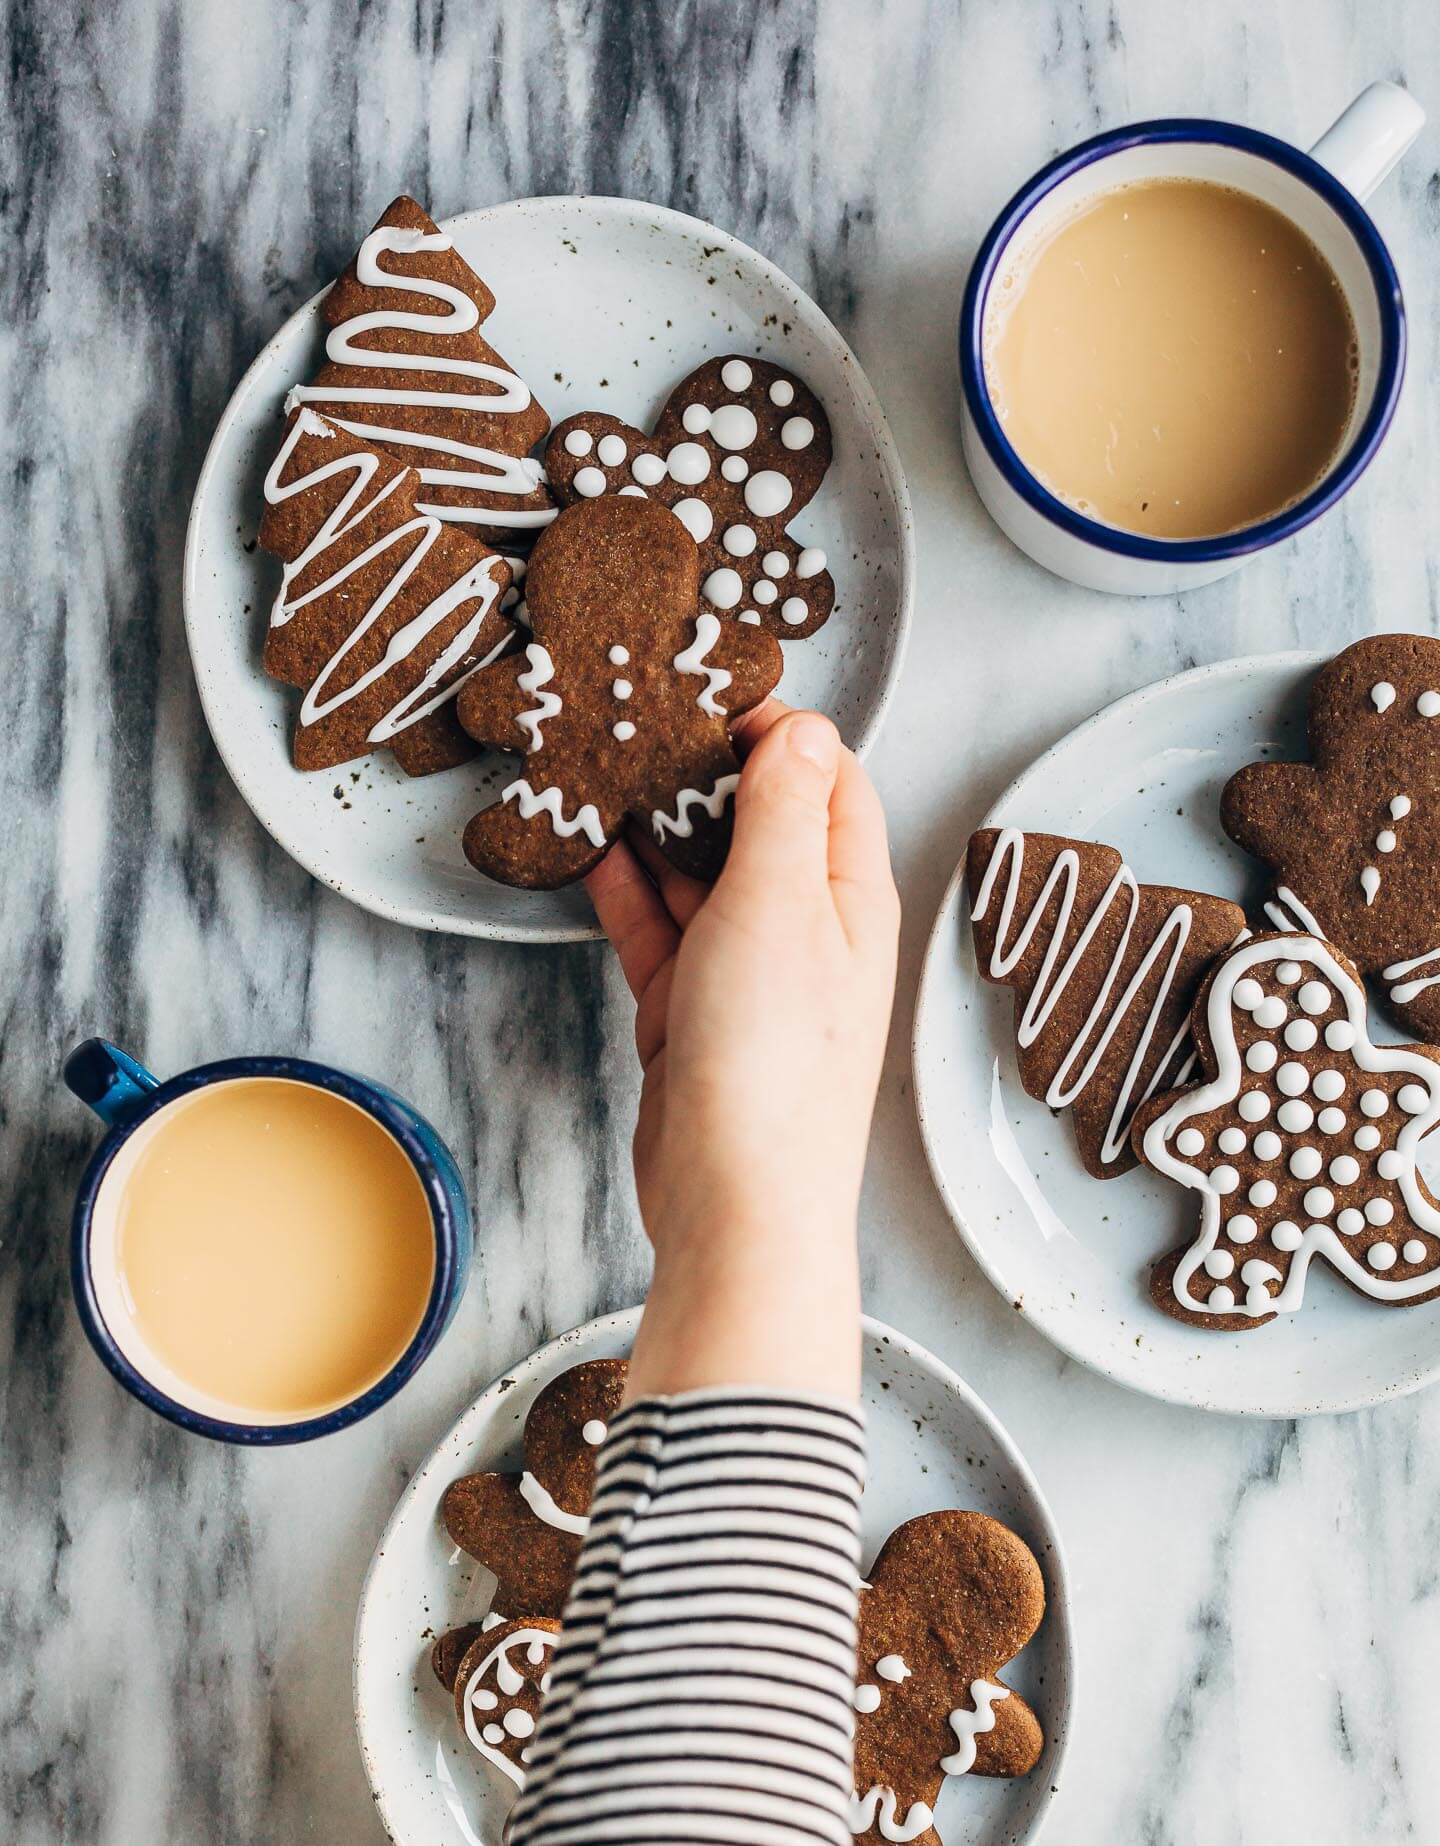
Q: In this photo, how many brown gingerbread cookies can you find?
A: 10